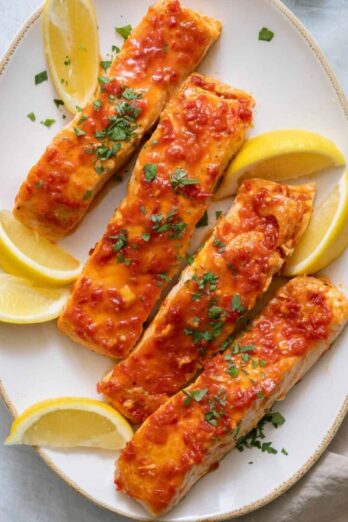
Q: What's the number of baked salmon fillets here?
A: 4